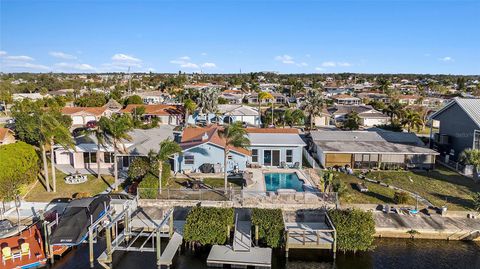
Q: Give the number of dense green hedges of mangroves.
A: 3